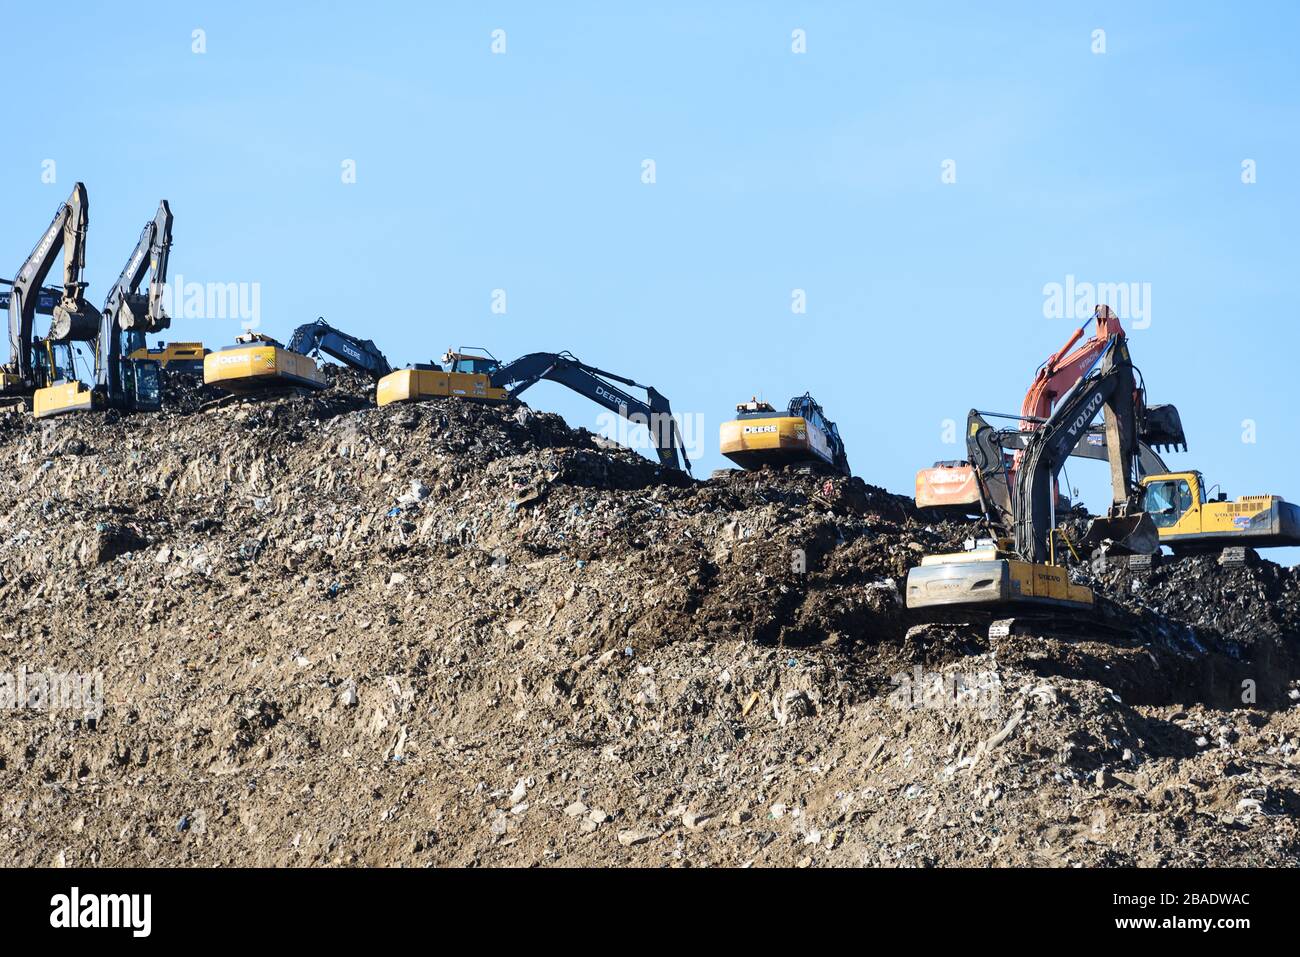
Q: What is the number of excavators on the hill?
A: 9